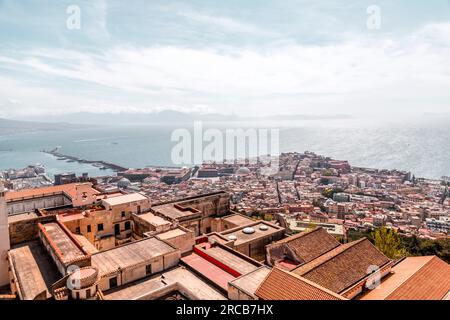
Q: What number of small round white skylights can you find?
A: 3